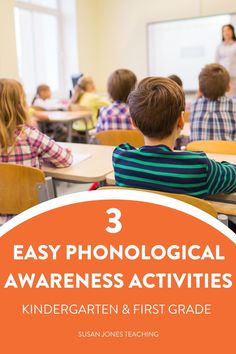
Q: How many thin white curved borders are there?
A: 1